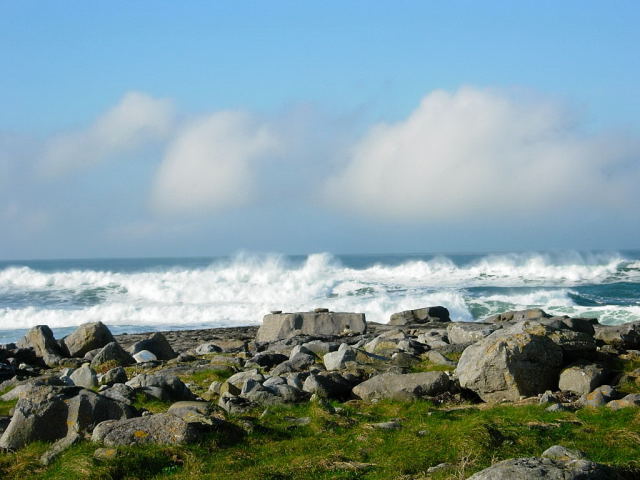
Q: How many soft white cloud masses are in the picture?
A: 3